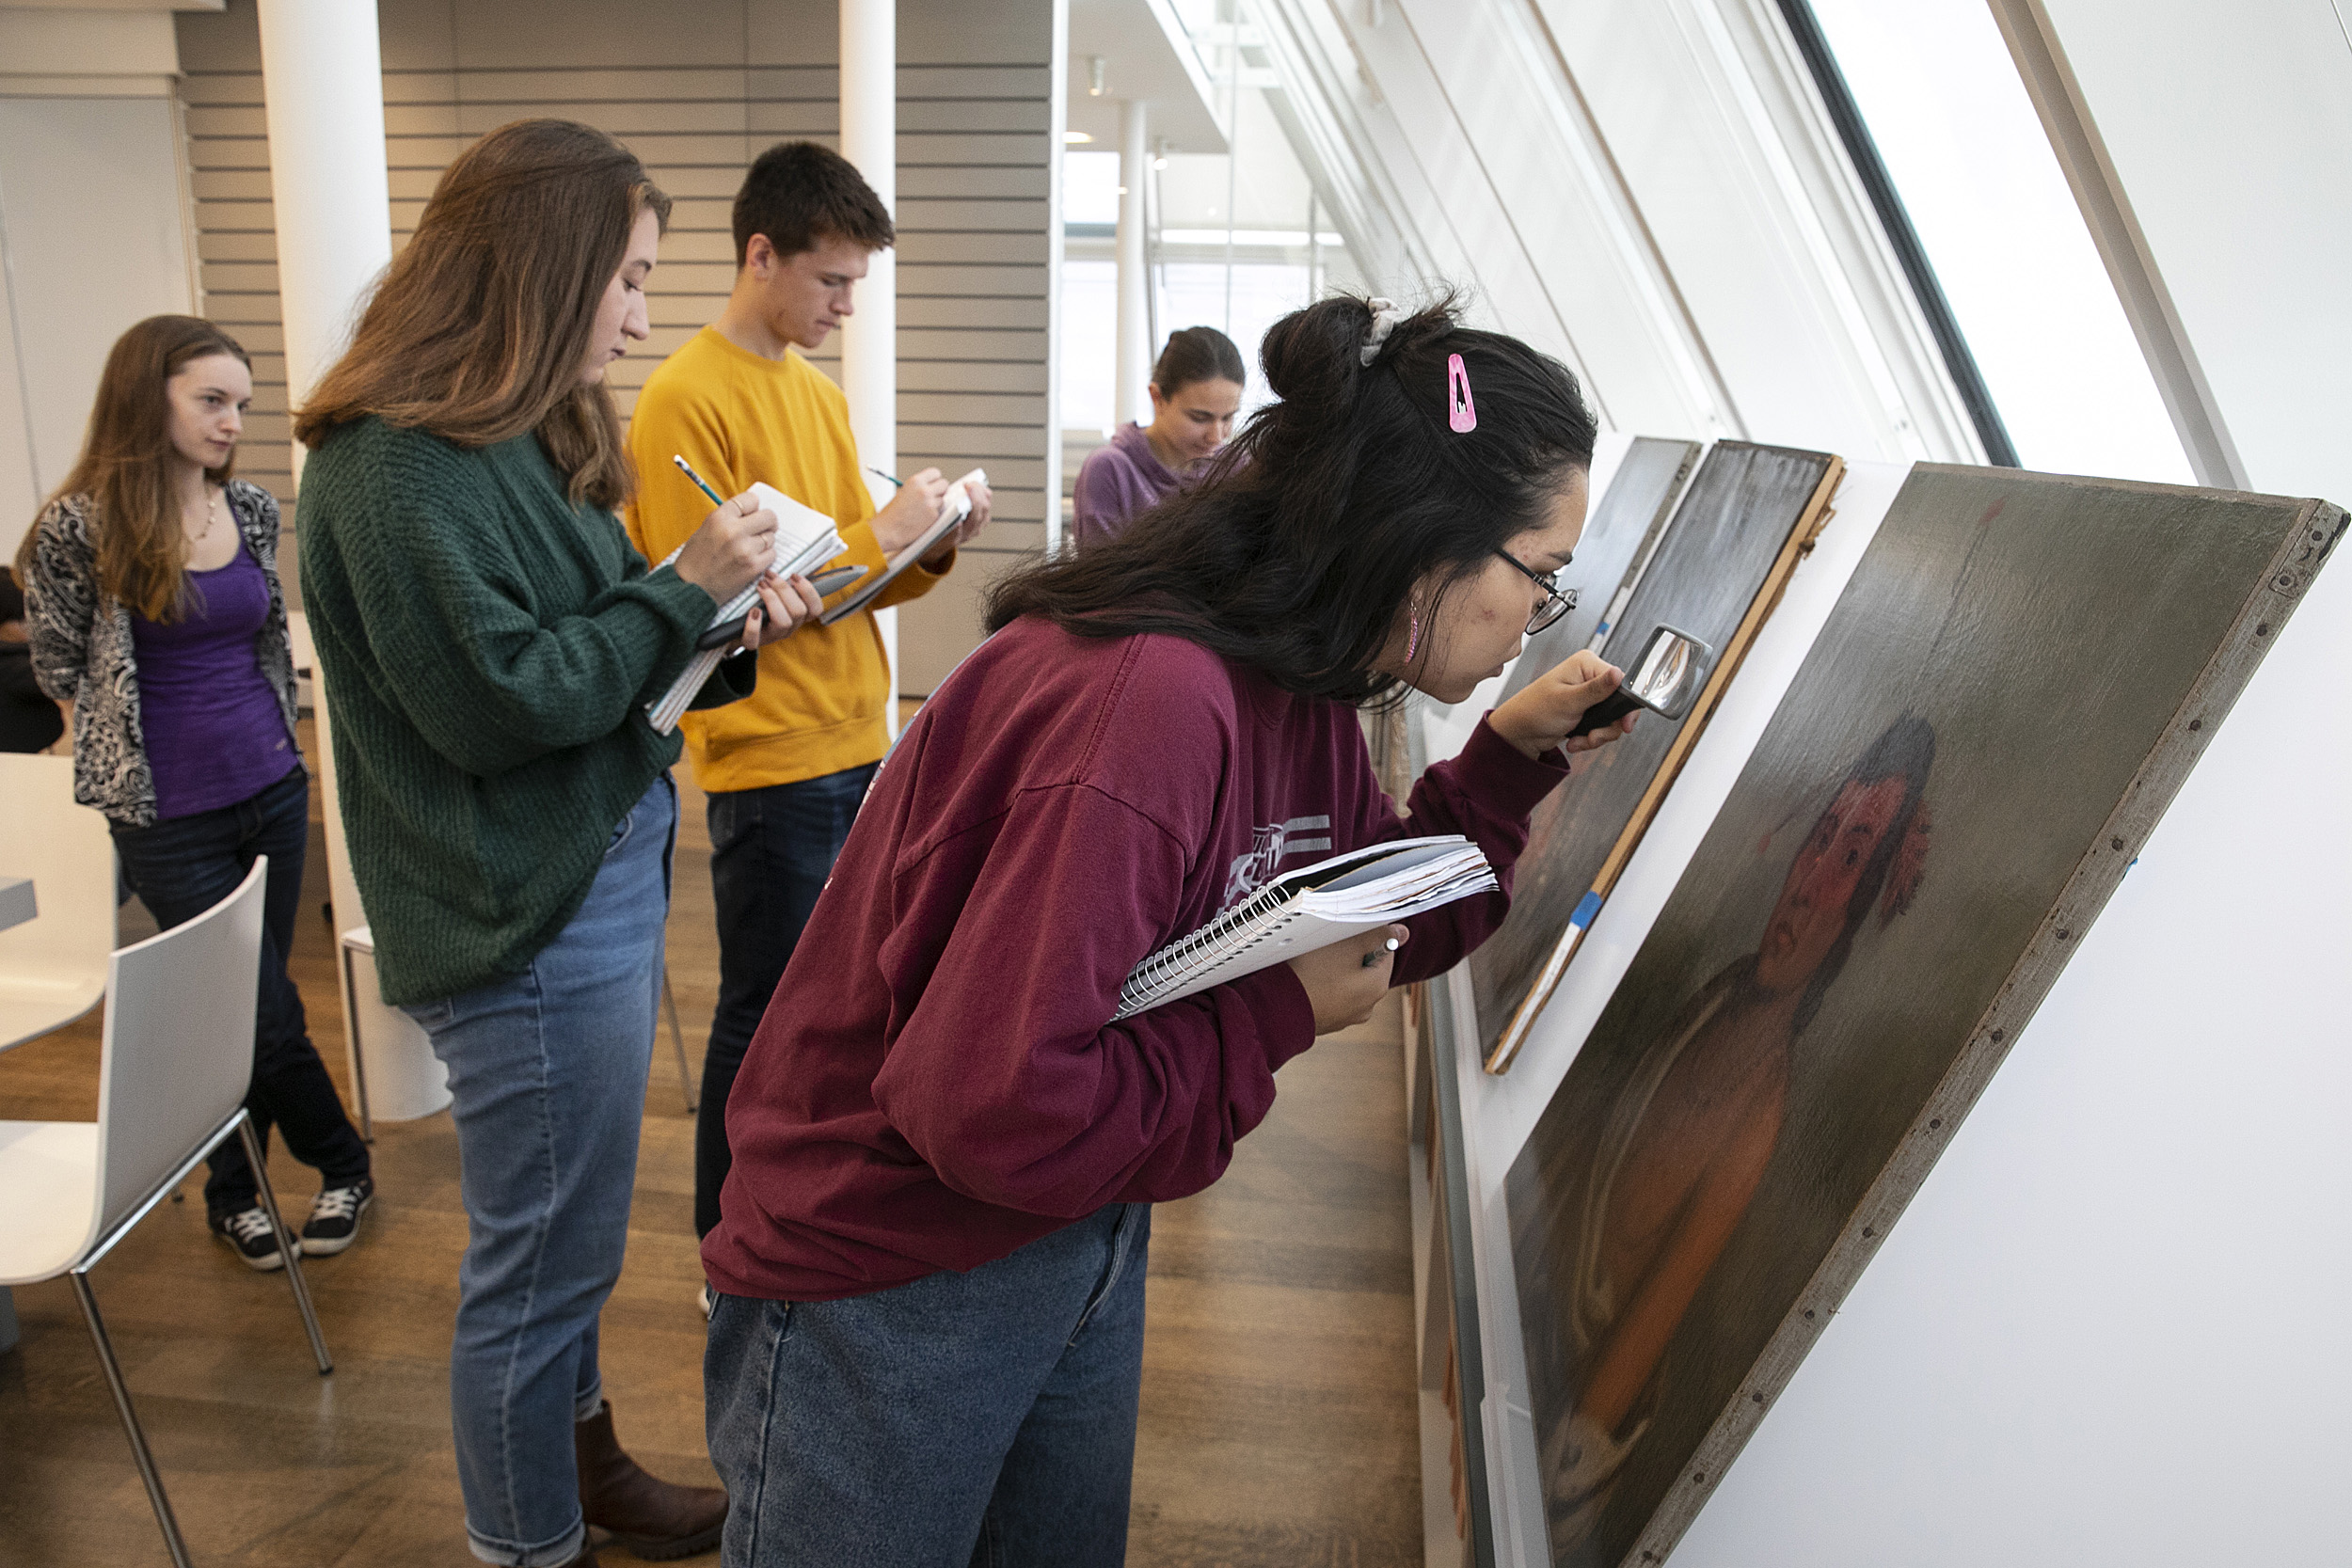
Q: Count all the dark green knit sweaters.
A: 1